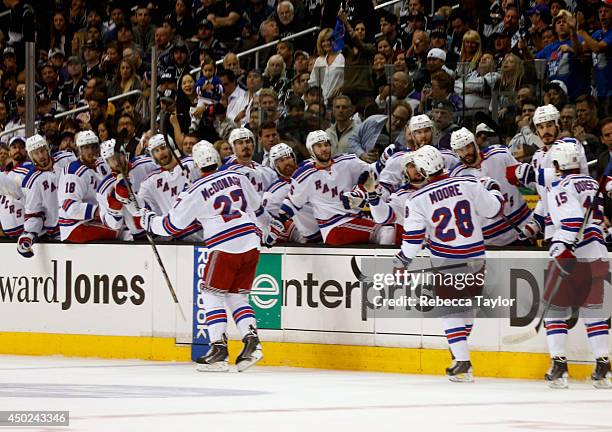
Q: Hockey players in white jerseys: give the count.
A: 15